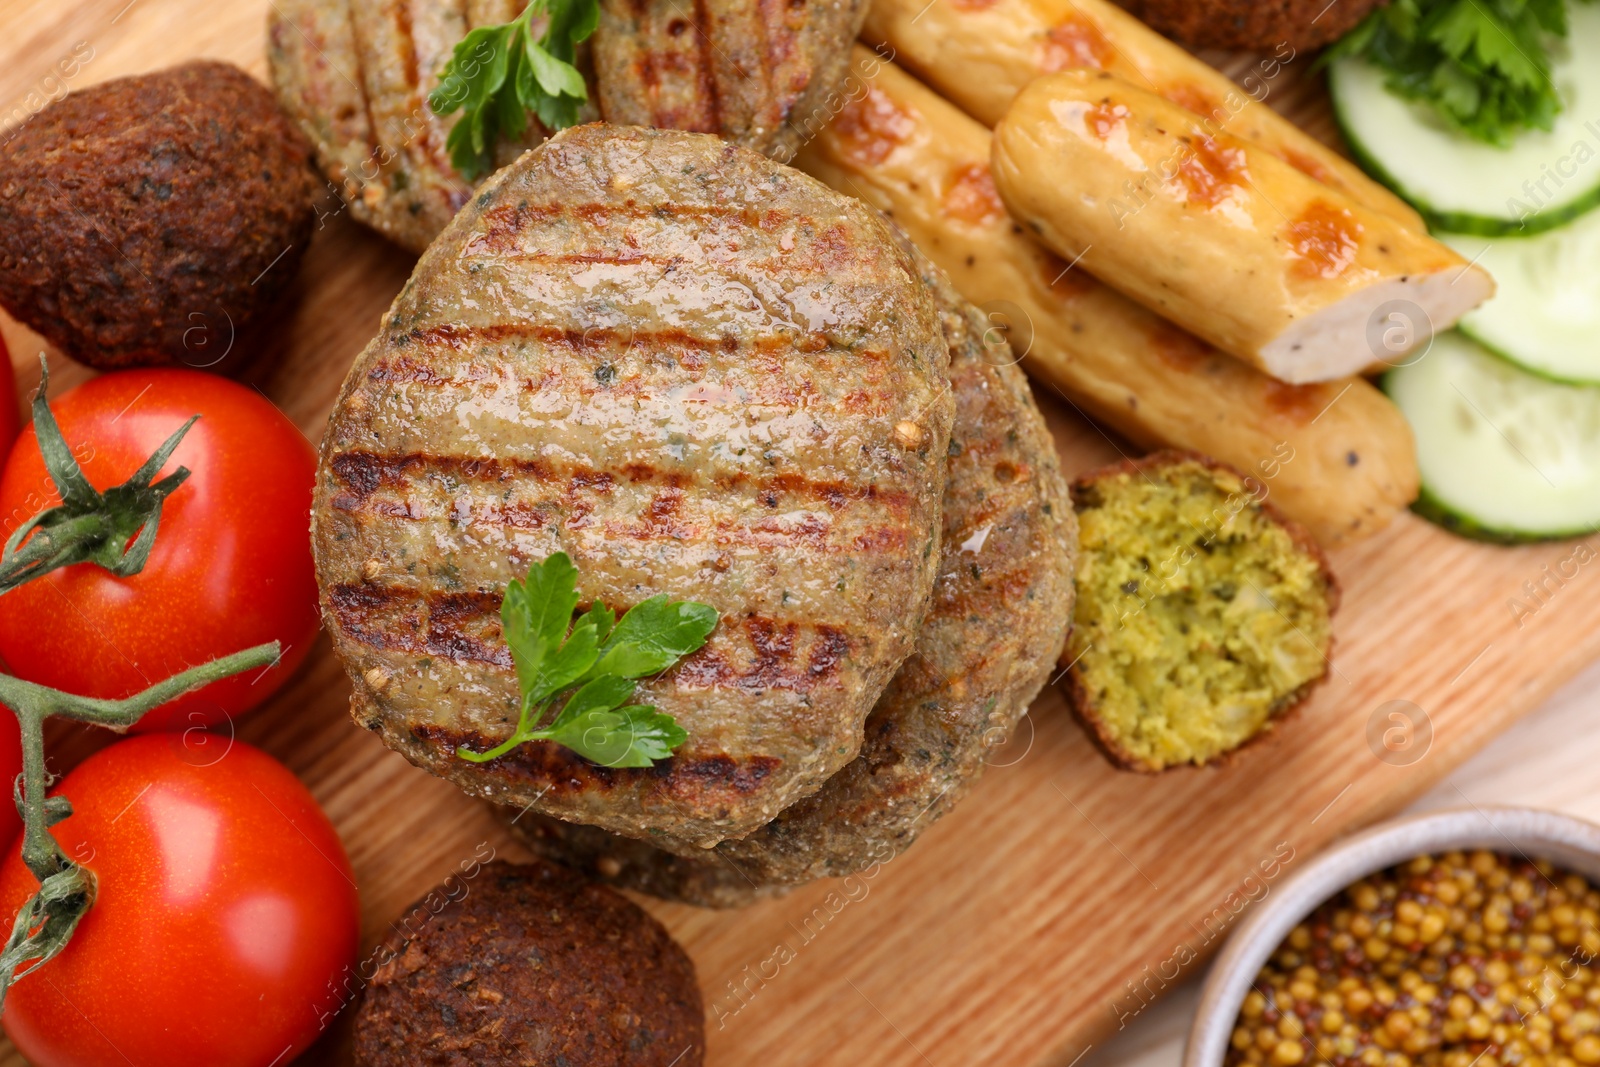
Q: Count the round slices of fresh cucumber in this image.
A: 3